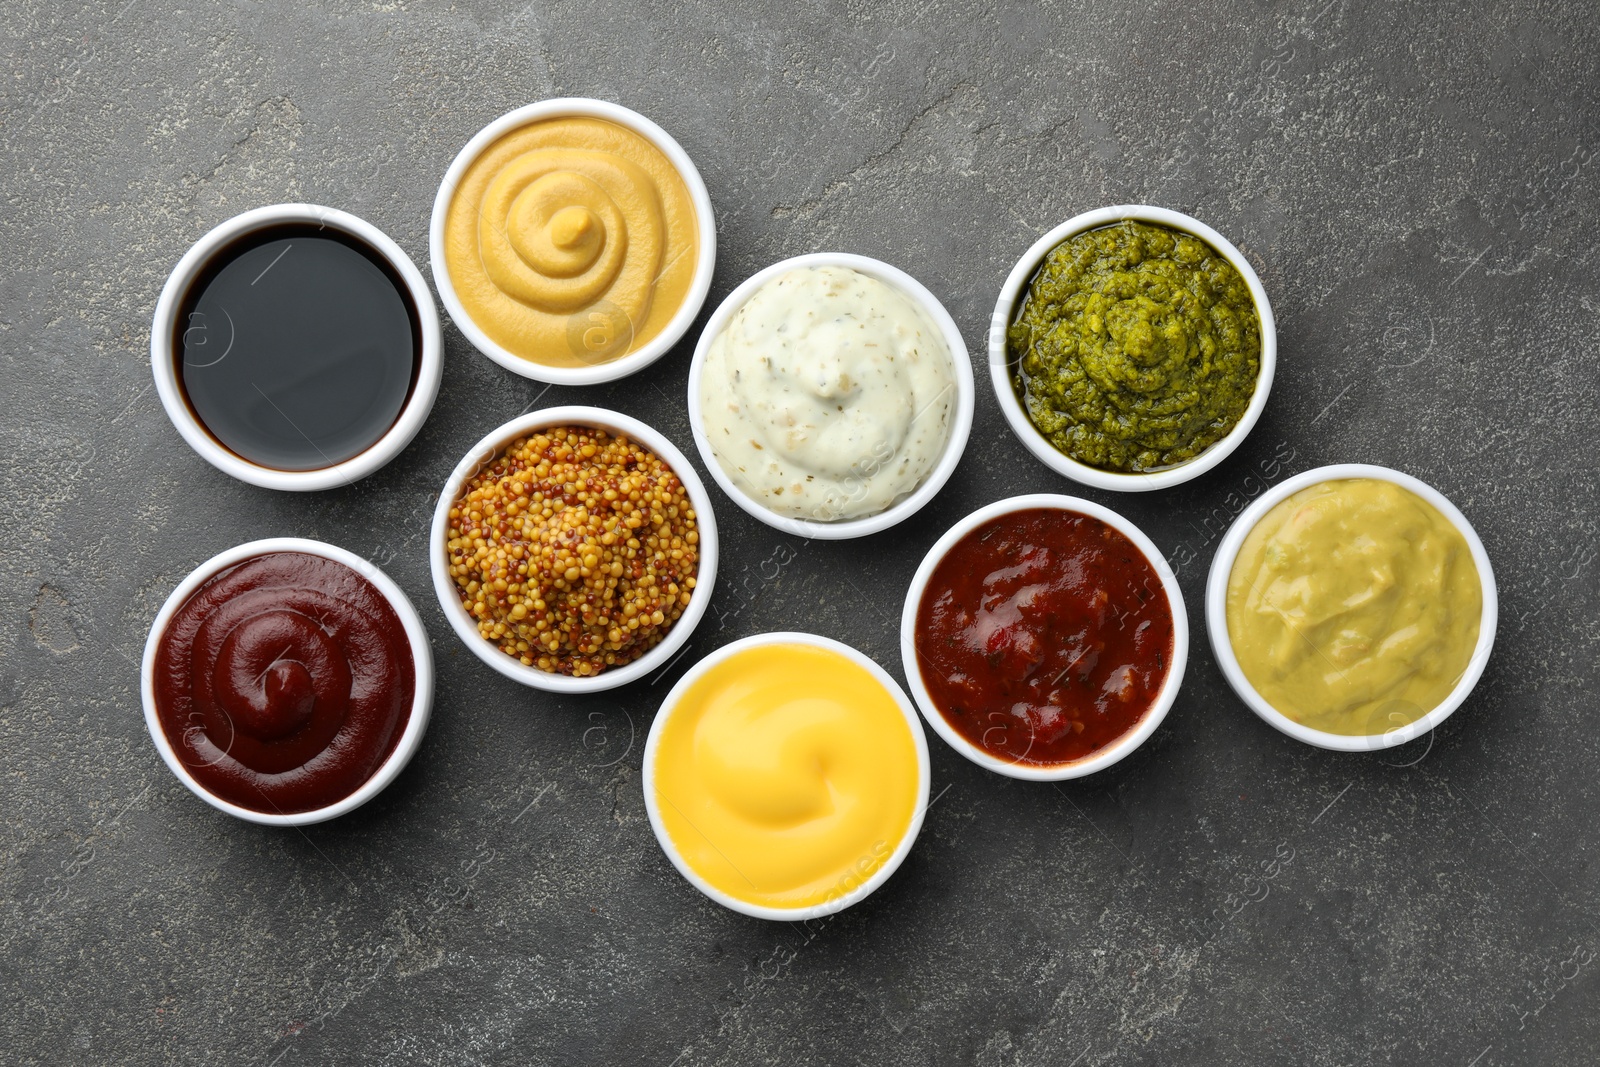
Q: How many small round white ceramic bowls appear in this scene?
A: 9